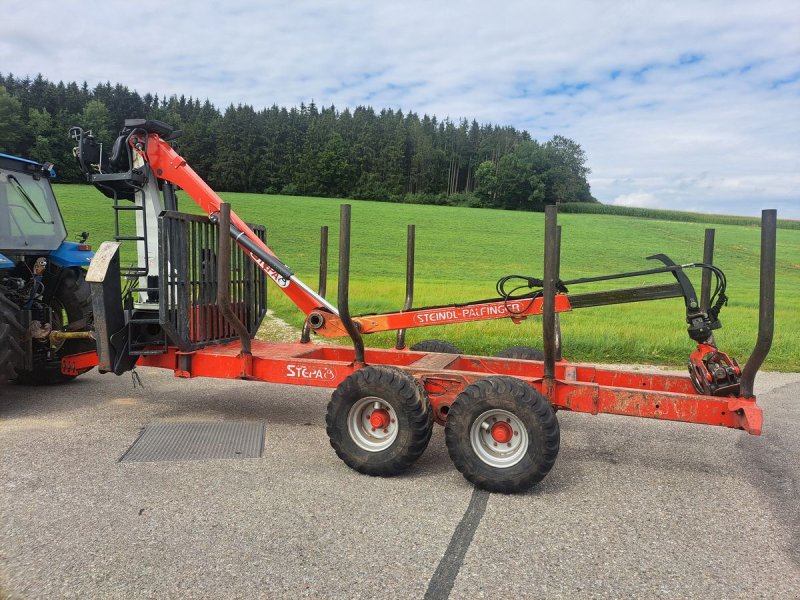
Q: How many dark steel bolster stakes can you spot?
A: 8